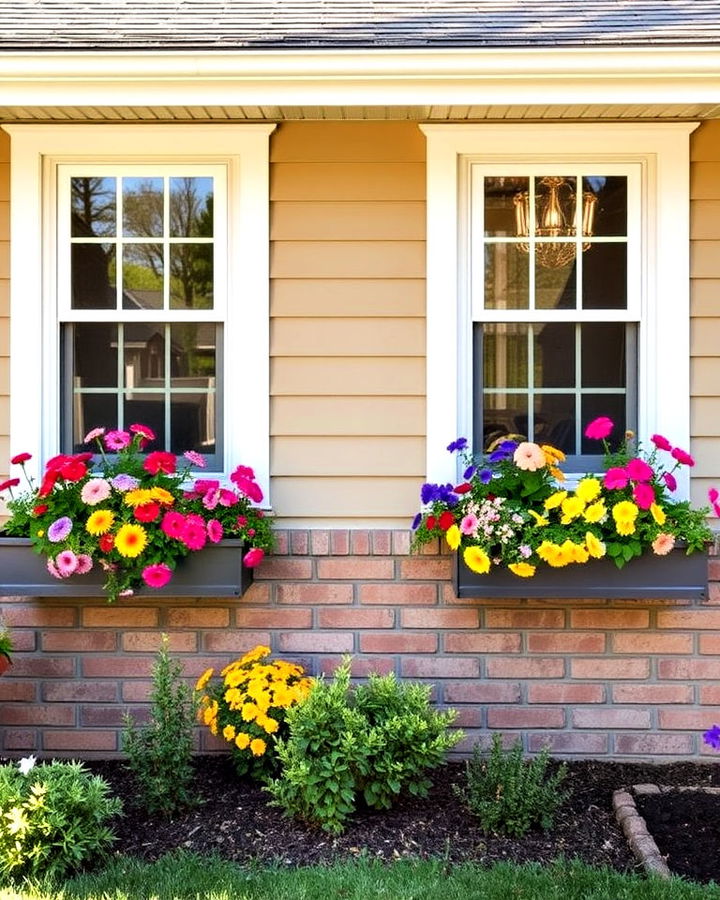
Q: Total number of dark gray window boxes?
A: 2